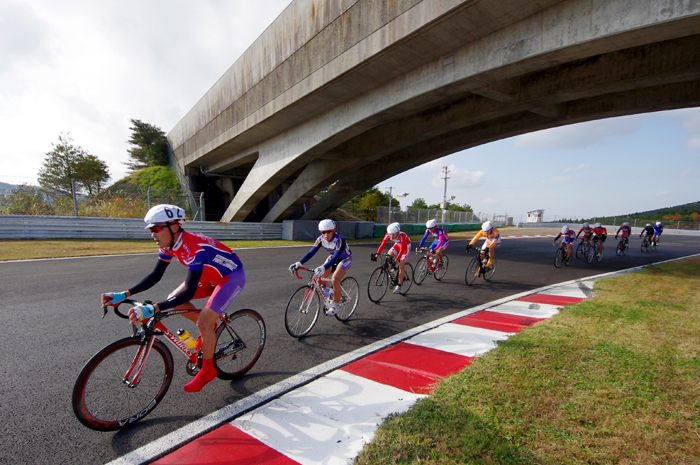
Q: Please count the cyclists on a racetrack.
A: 11